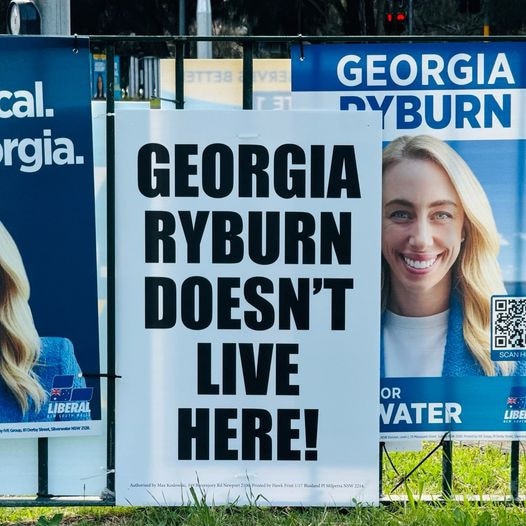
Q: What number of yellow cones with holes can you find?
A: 0